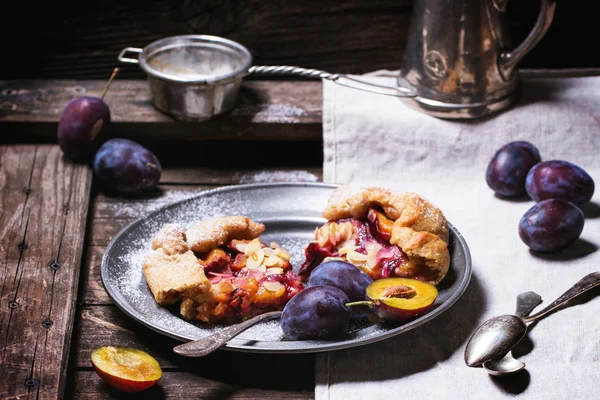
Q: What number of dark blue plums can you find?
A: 7